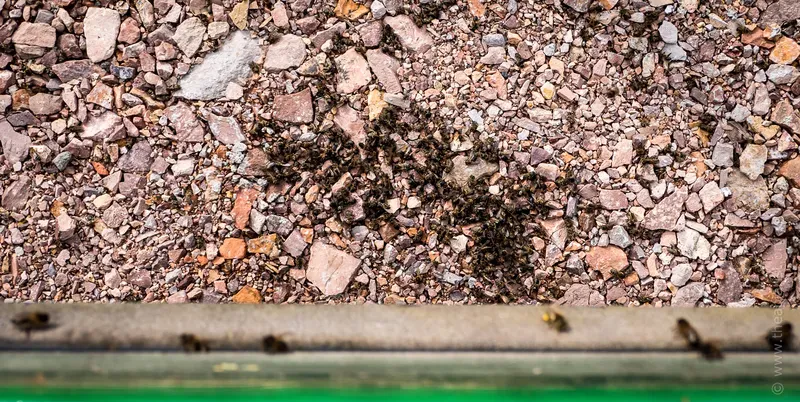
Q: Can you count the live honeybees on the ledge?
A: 7